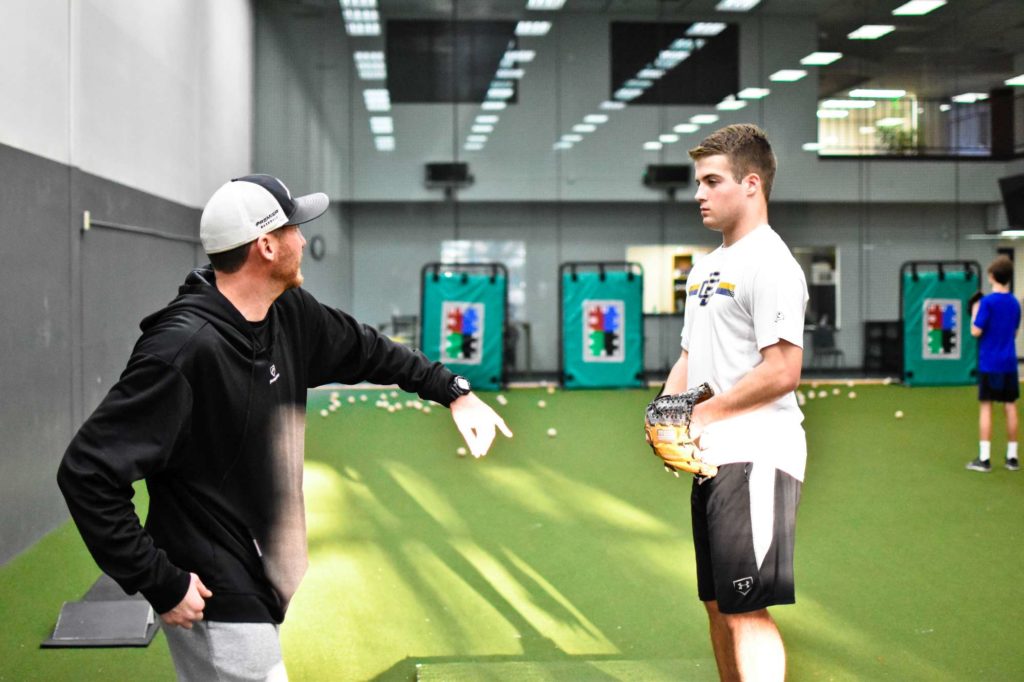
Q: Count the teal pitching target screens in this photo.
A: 3